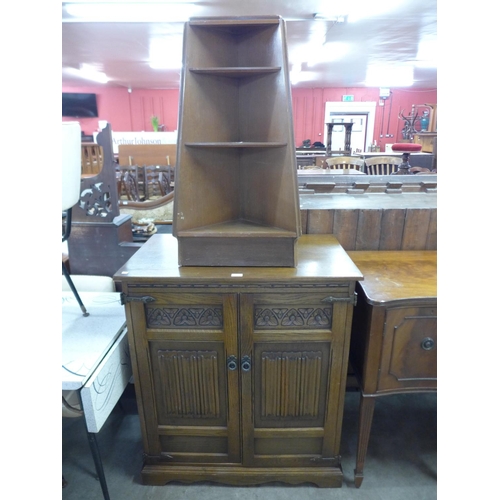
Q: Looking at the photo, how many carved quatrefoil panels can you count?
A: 2